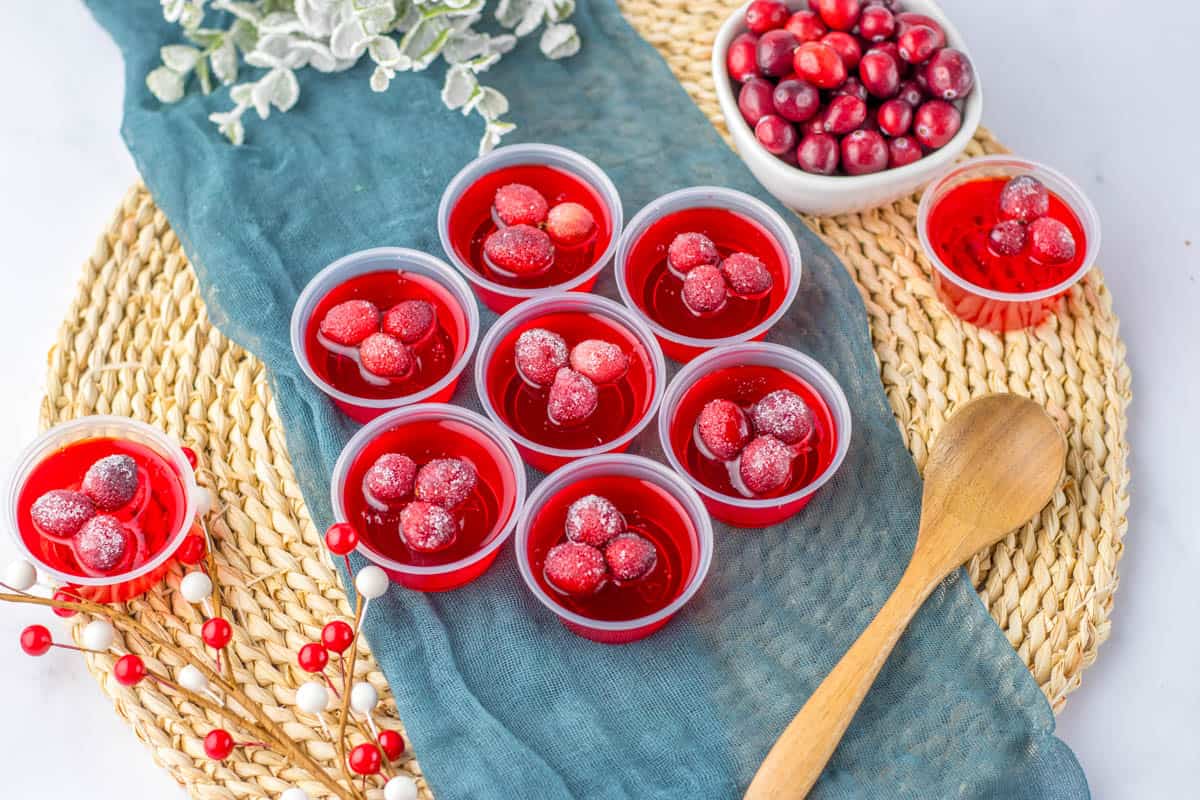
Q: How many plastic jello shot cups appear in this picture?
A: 9